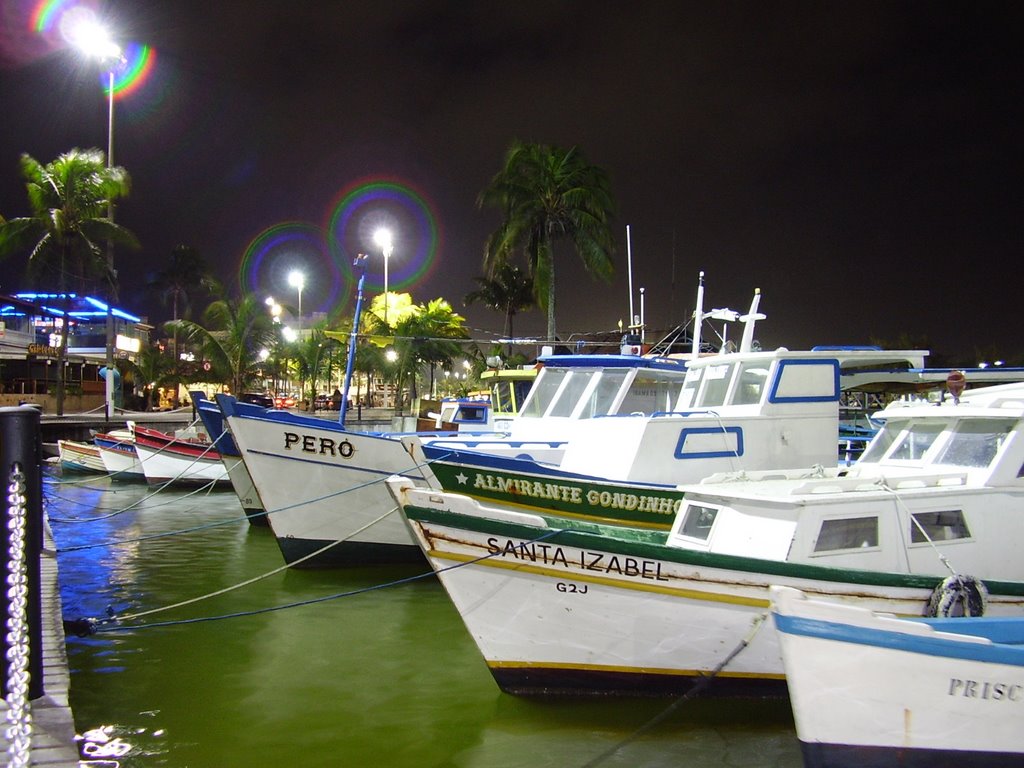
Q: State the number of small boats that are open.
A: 3